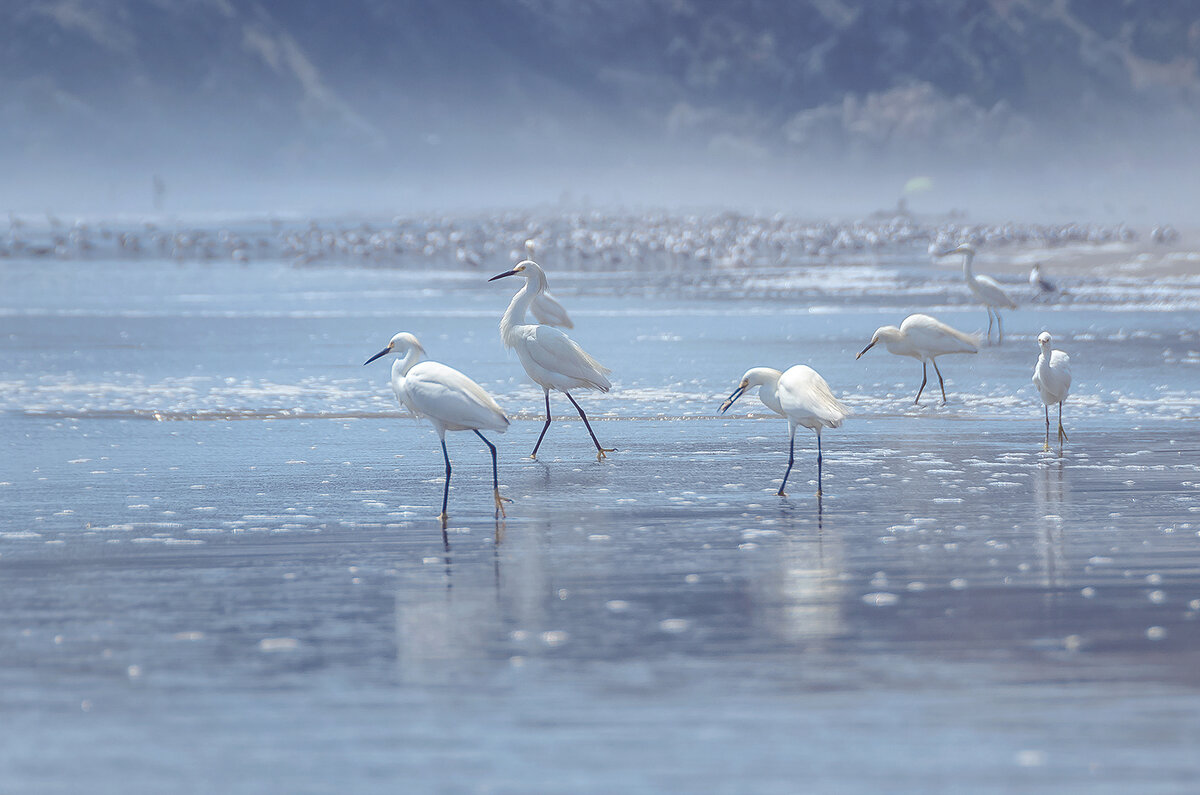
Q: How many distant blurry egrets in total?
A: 2